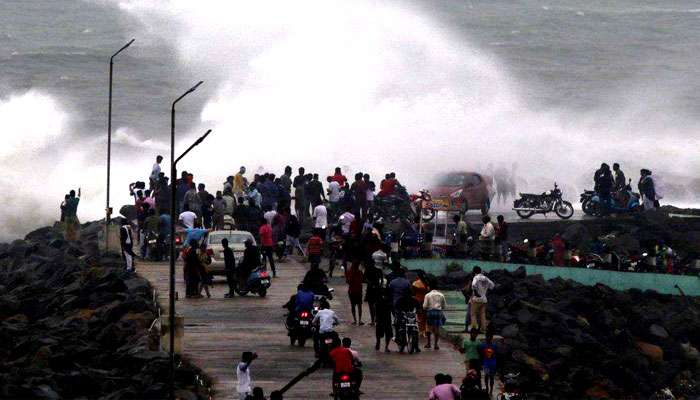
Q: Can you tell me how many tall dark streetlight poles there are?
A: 3